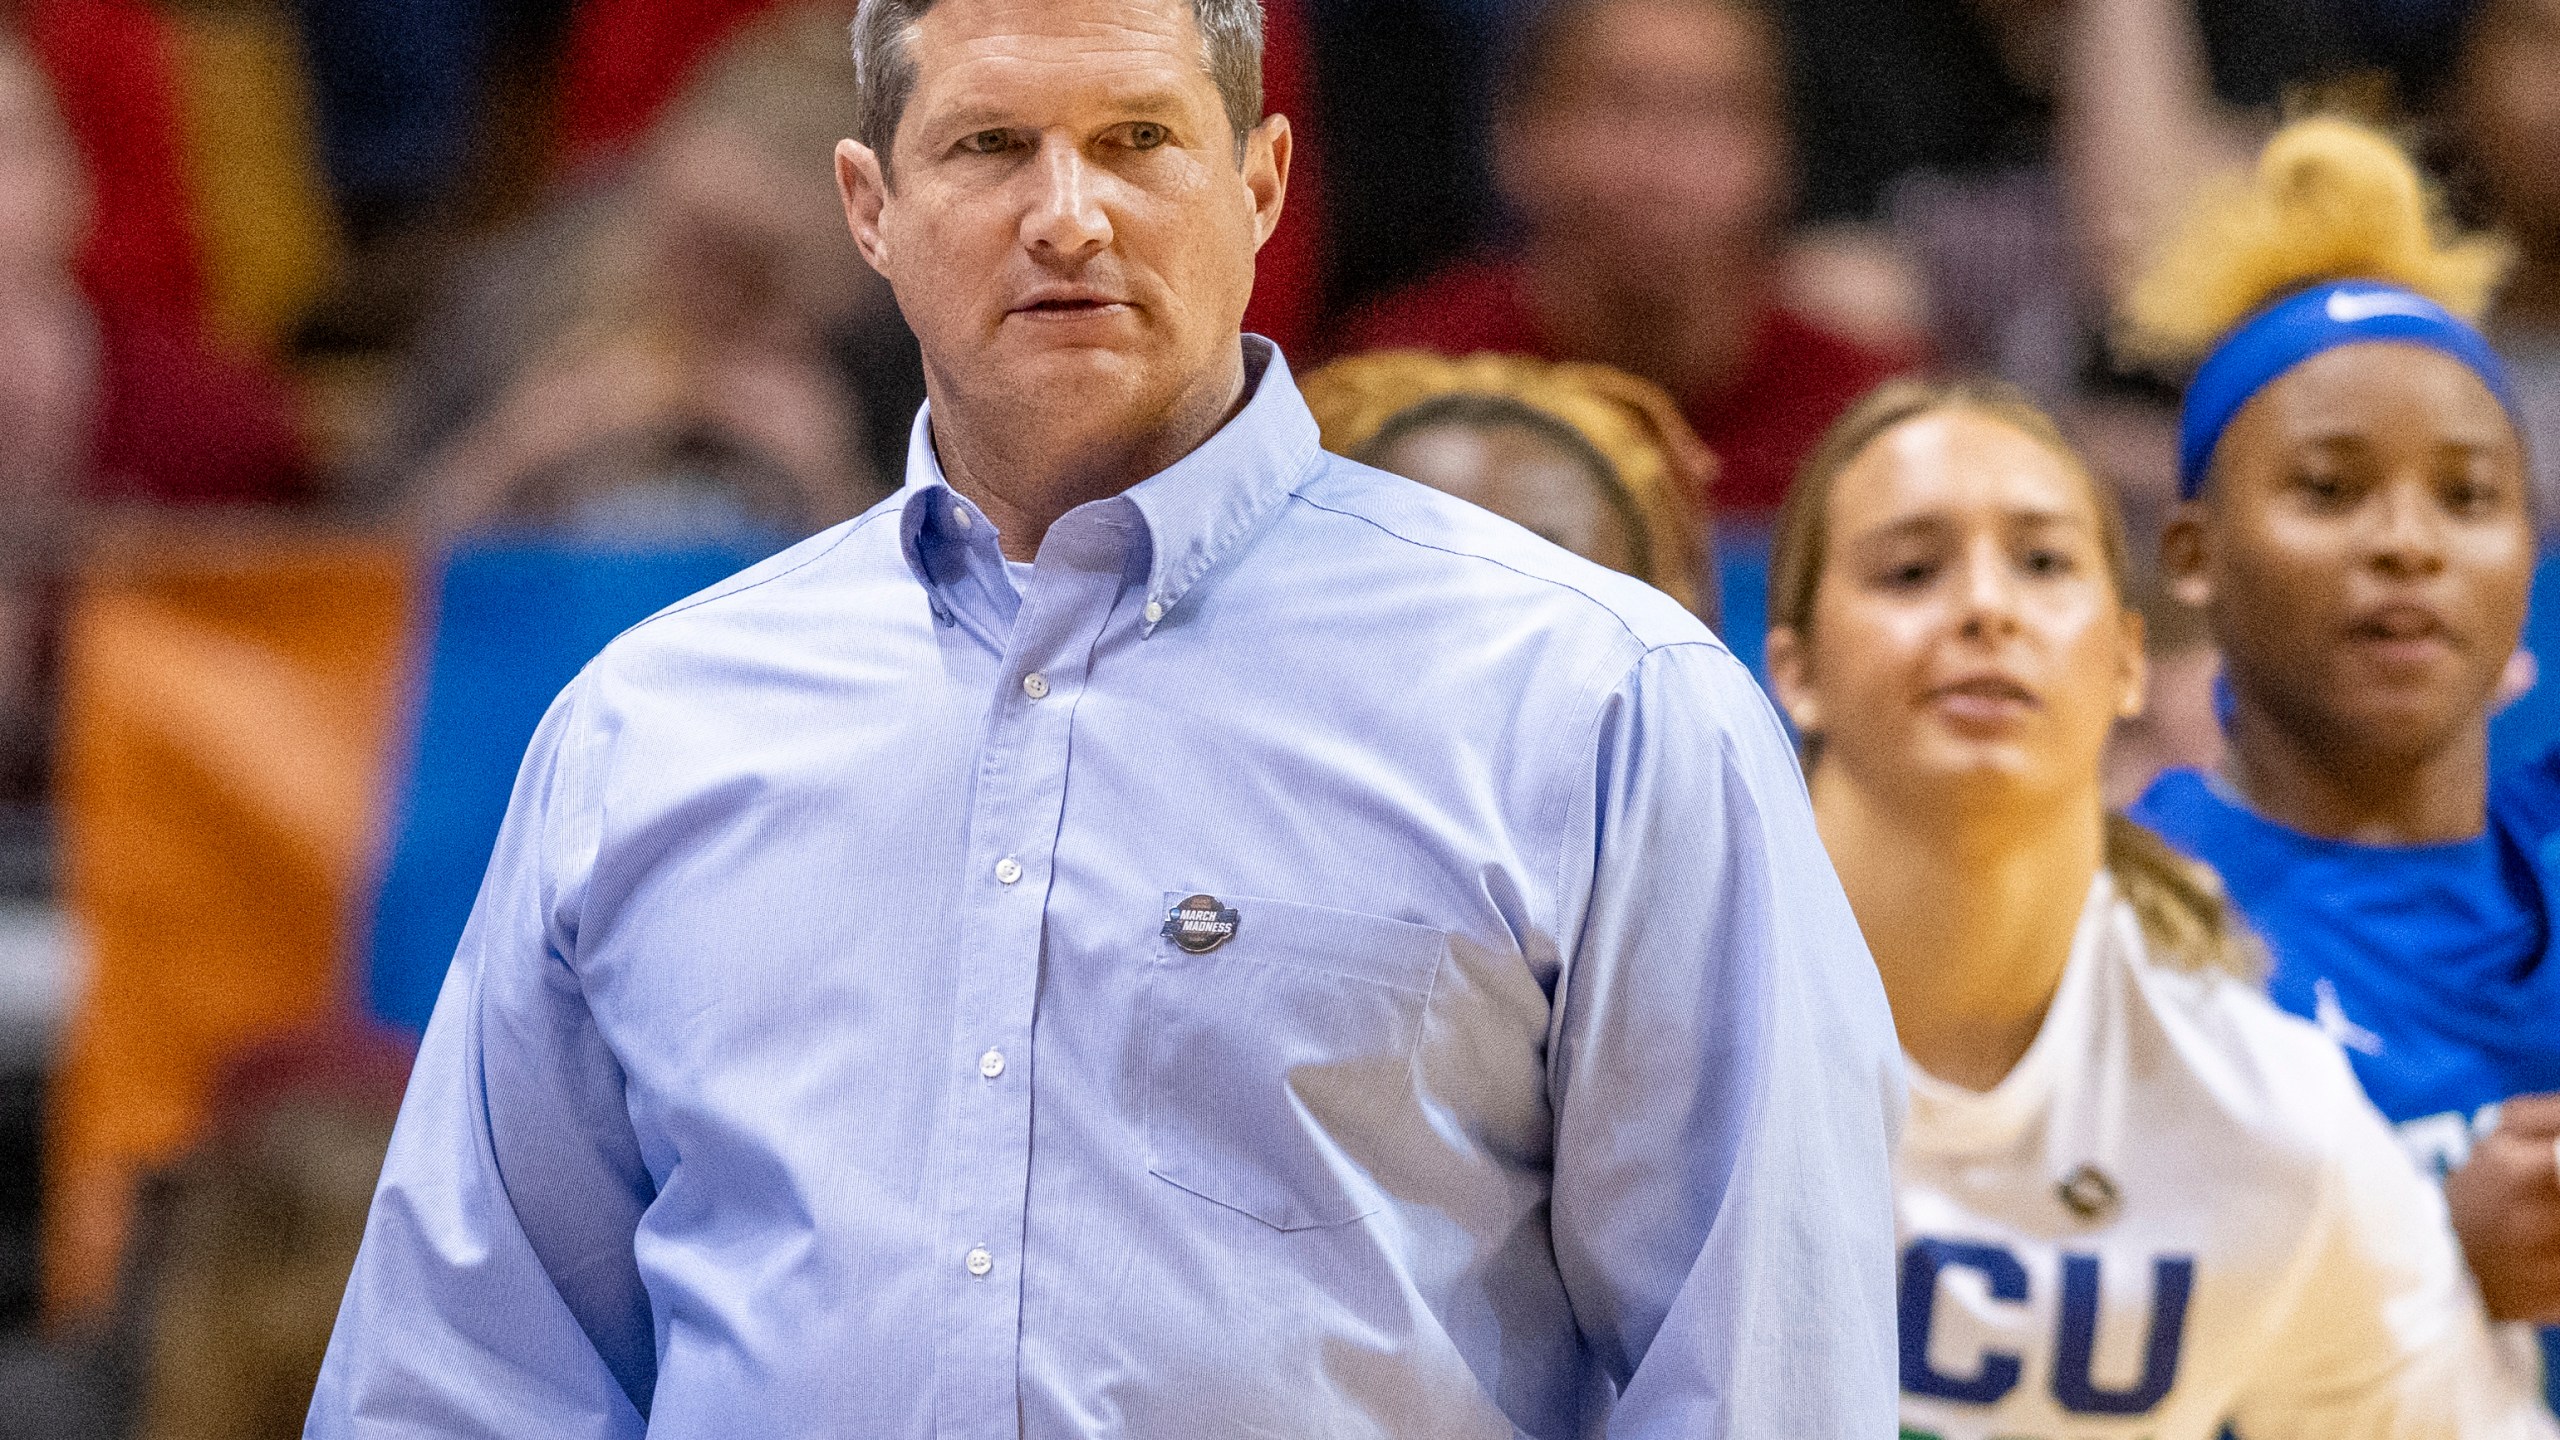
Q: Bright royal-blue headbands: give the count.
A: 1